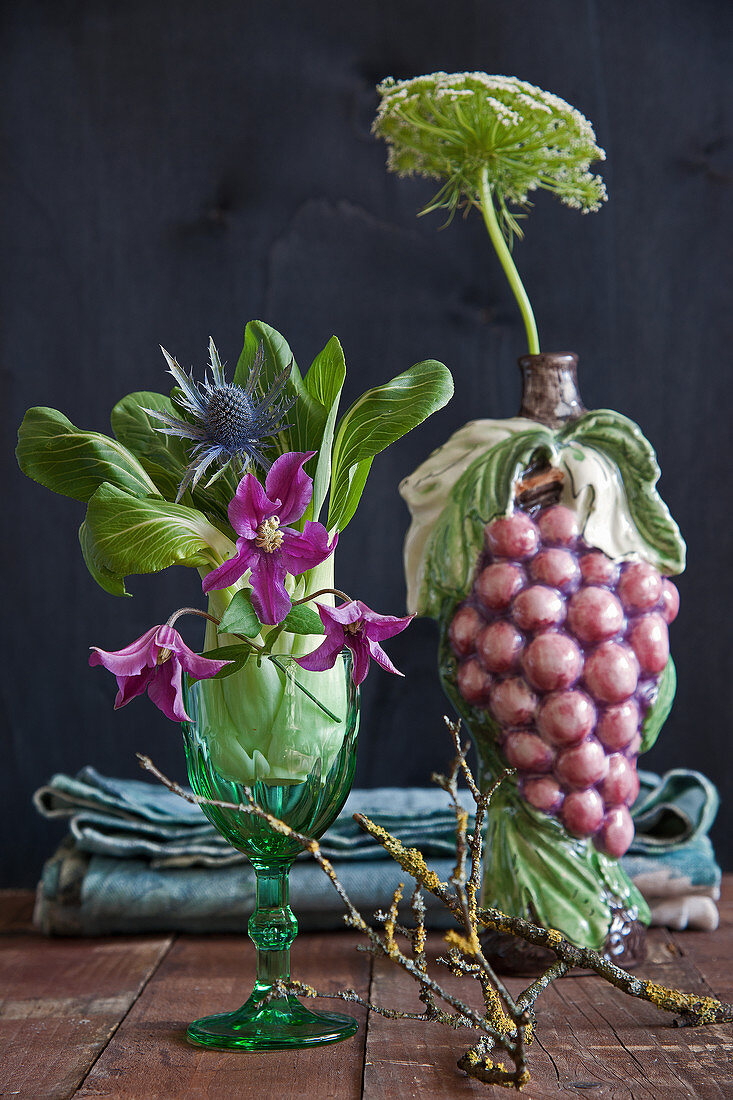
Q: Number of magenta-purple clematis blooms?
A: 3